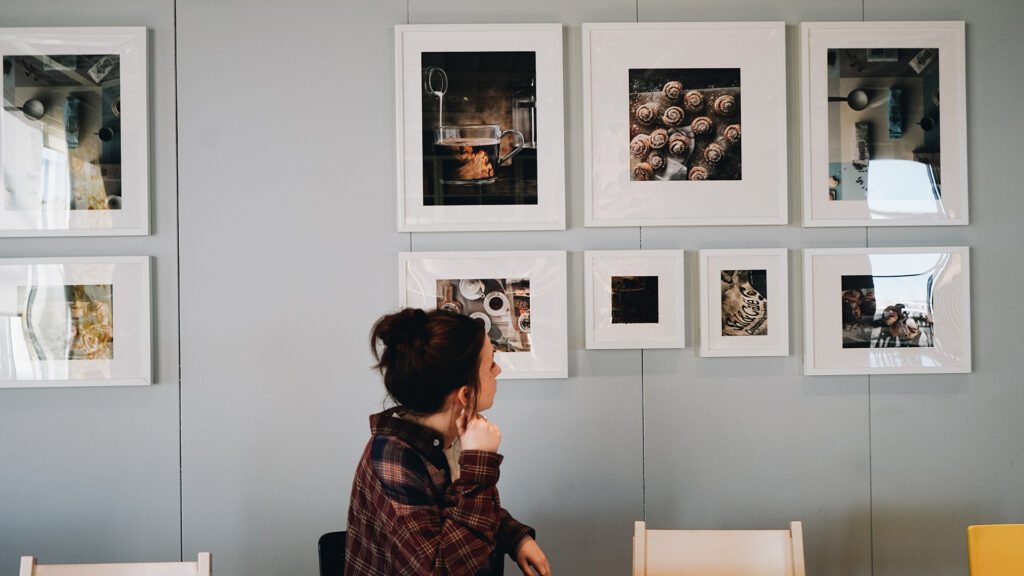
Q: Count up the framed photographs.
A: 9